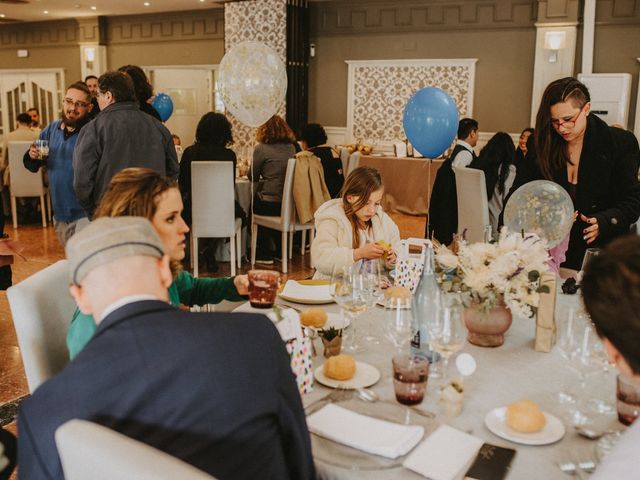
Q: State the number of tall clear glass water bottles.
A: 1